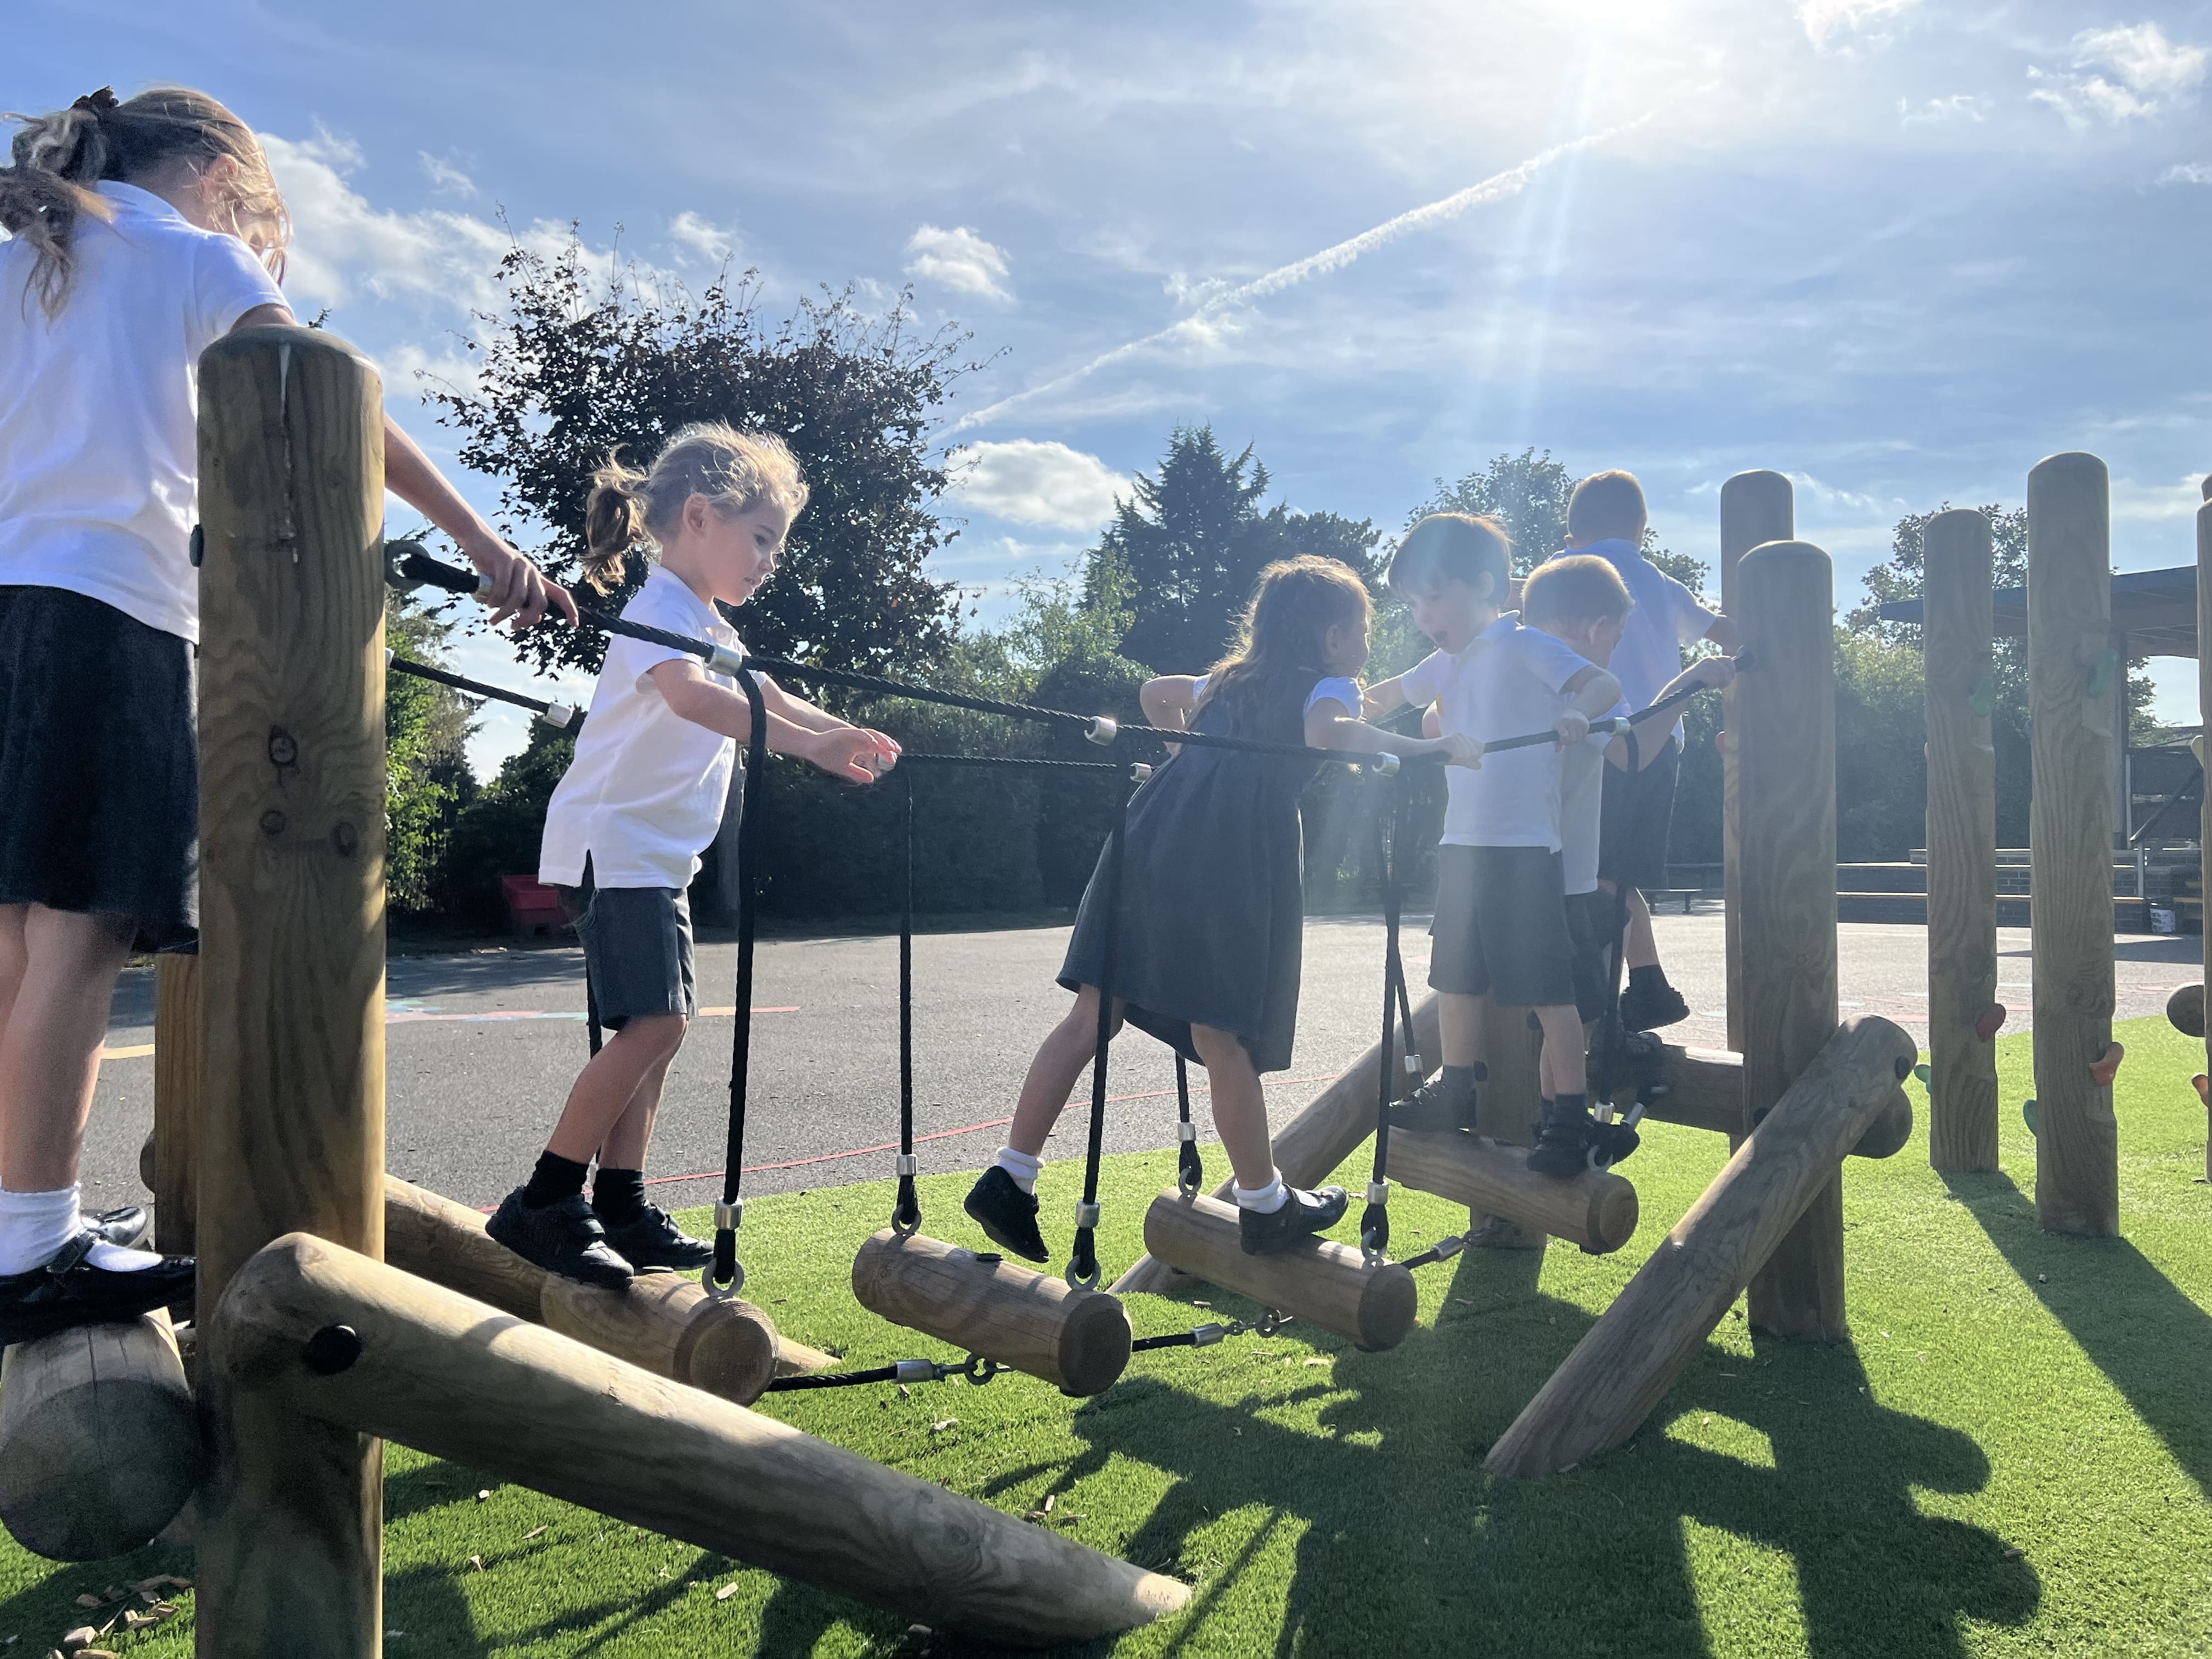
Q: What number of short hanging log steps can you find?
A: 4